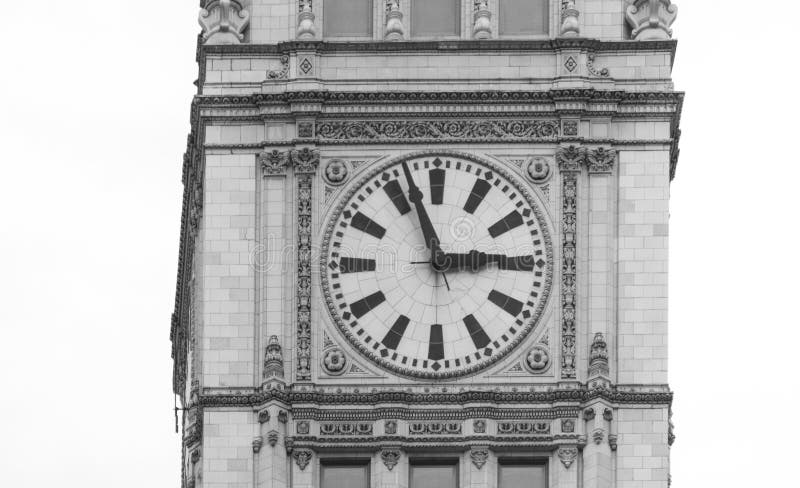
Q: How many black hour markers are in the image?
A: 12